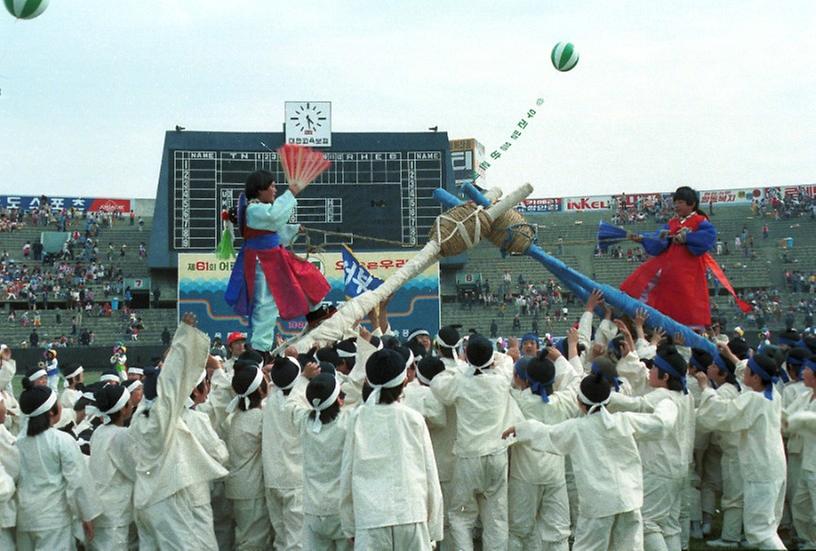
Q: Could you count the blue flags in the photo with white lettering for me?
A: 1